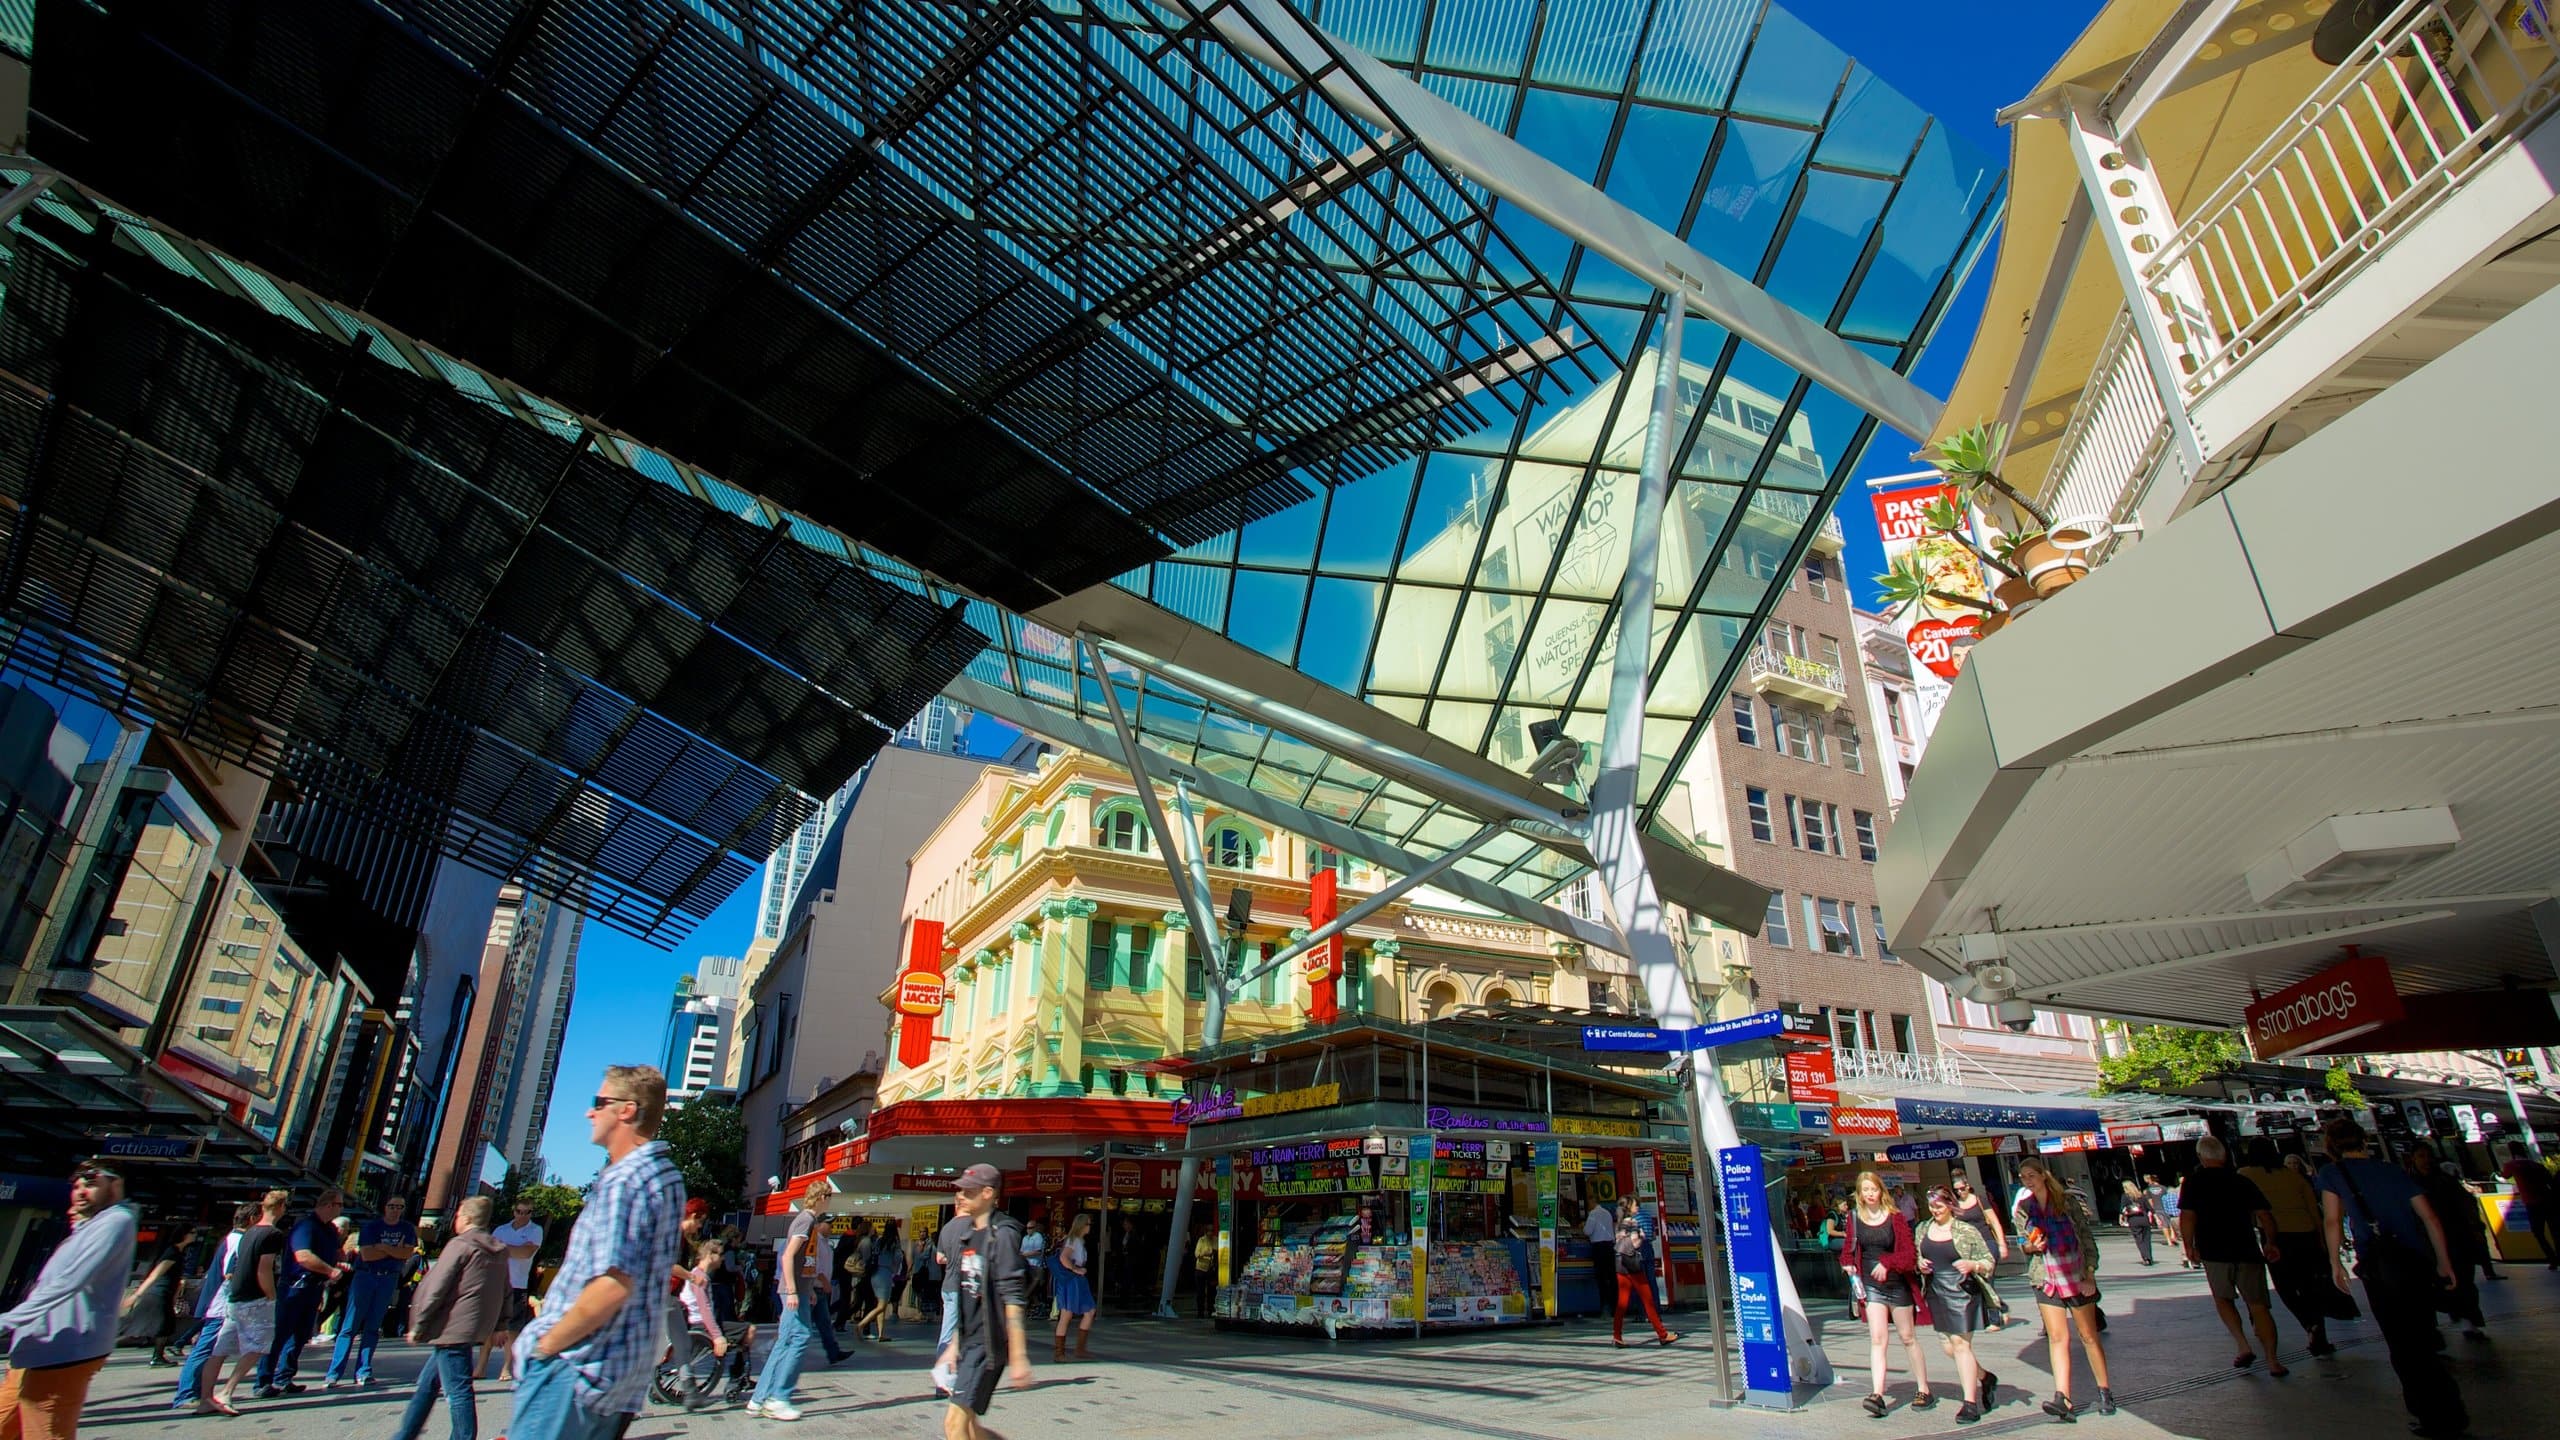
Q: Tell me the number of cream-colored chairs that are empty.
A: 0